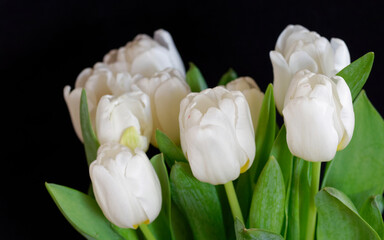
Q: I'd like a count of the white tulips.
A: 9